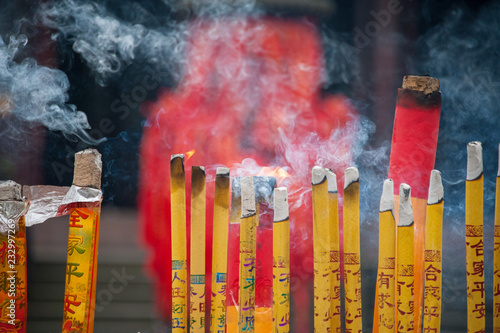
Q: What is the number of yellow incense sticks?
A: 13